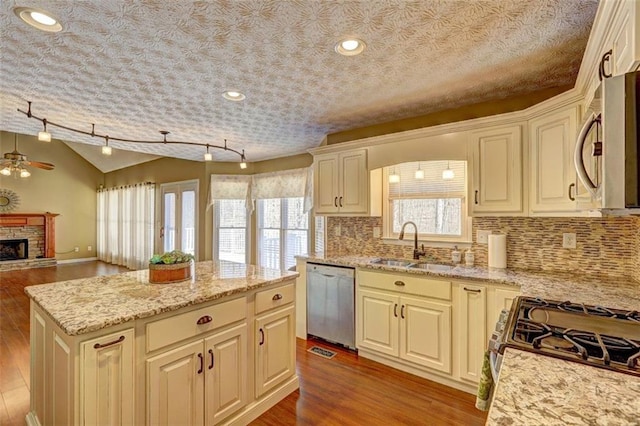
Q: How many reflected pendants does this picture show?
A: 3